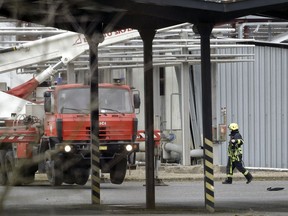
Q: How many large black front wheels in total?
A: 2